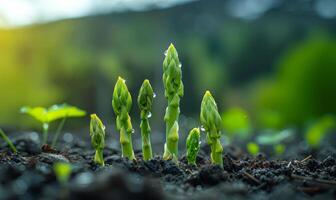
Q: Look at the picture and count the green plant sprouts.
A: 6